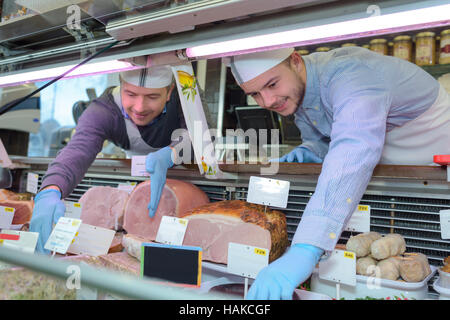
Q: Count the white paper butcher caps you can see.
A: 2